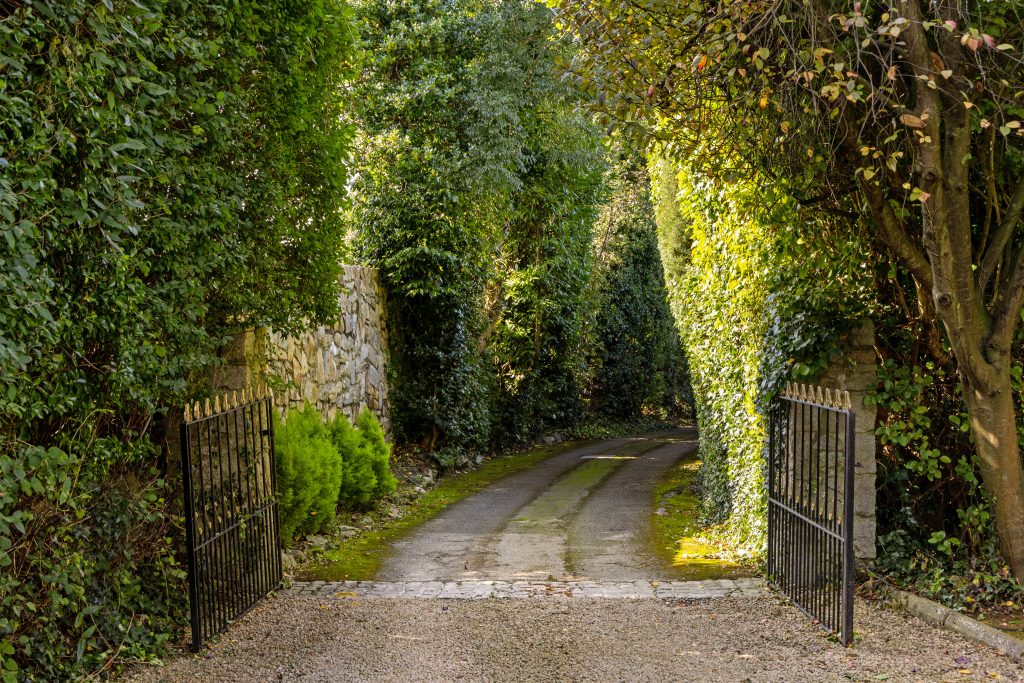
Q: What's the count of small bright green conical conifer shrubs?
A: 3